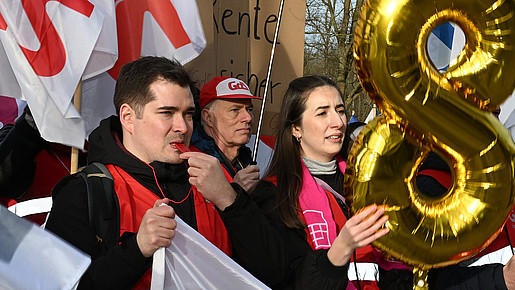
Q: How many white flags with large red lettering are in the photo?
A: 2